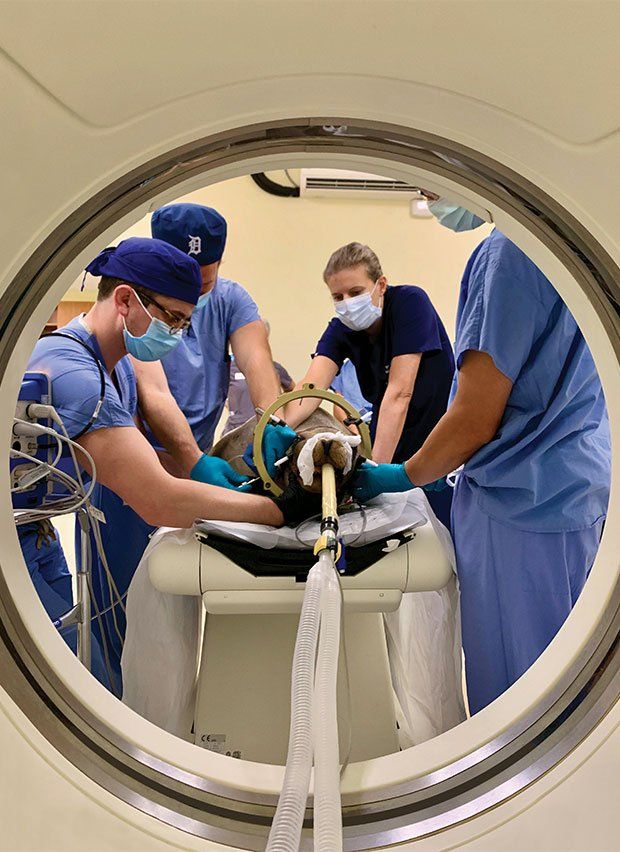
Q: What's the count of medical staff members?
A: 4